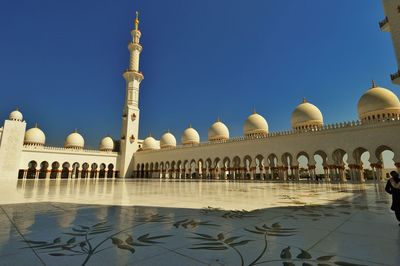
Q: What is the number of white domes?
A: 11